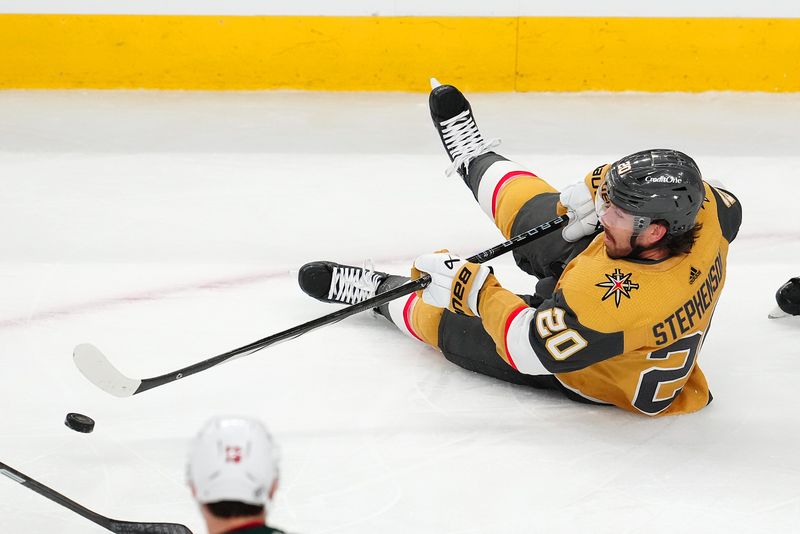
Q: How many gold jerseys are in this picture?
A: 1